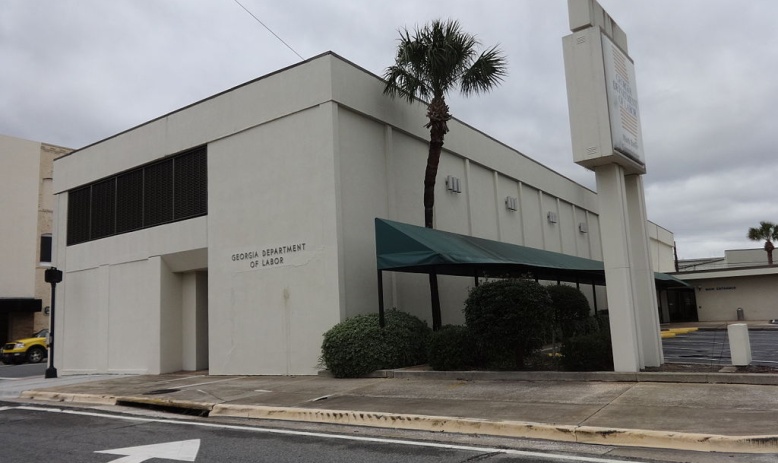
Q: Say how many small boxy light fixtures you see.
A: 4